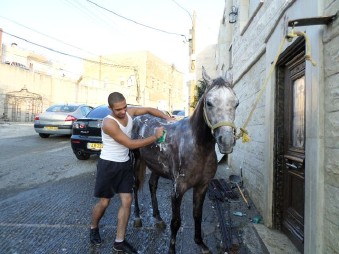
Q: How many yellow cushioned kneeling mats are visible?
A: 0